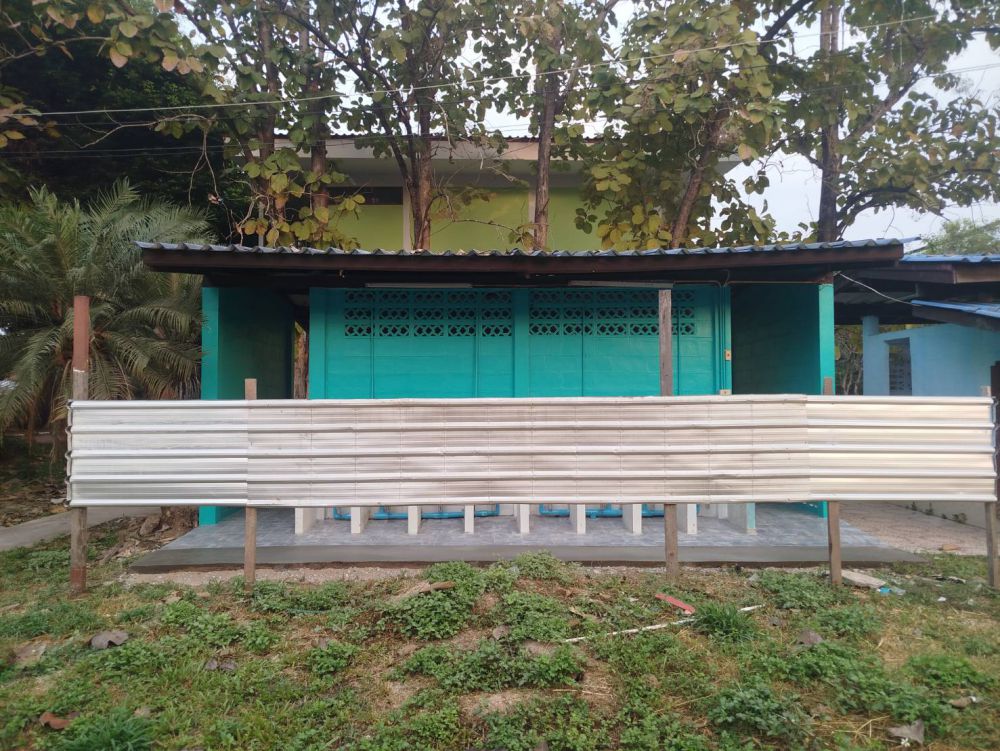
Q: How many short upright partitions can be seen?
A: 9